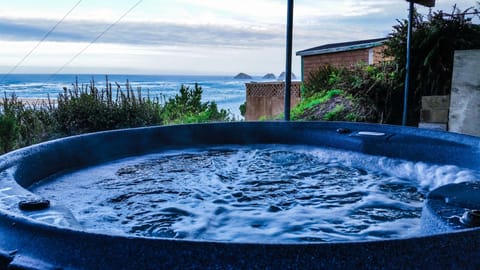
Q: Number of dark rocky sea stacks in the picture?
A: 3